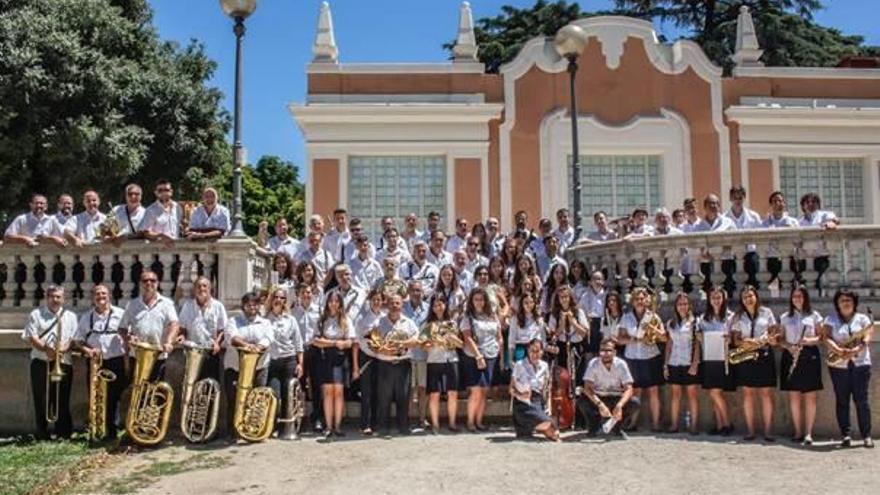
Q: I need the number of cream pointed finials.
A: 3